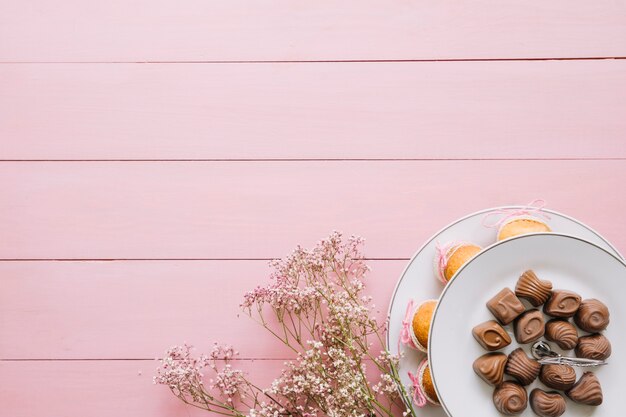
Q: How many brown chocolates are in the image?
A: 14